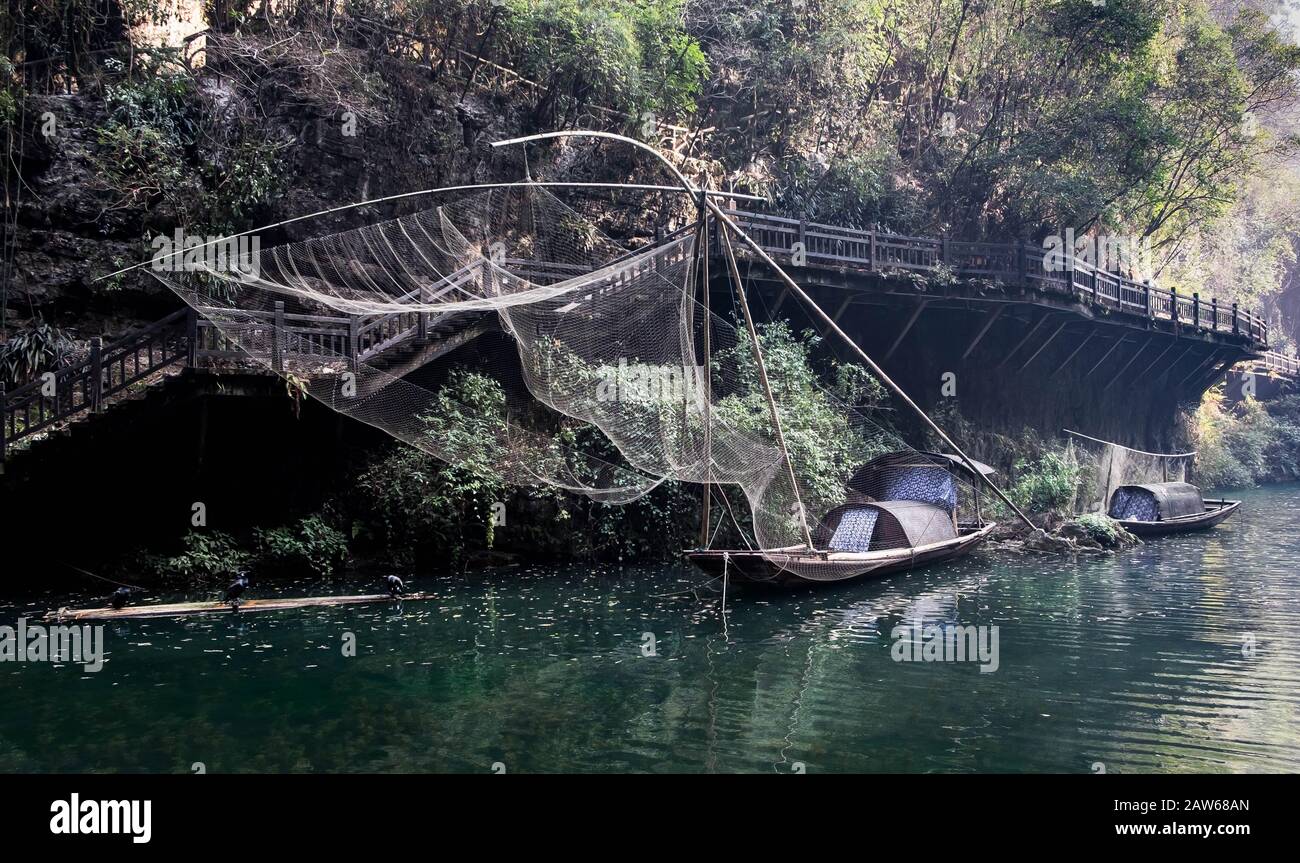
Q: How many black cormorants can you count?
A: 3